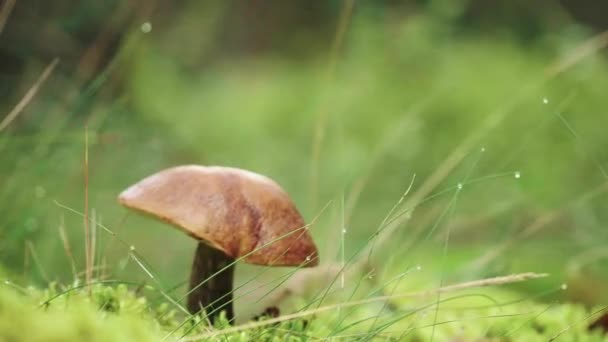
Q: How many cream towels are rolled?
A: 0